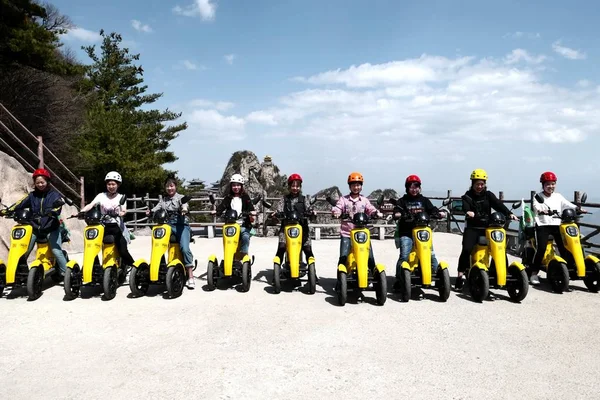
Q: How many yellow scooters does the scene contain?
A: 9